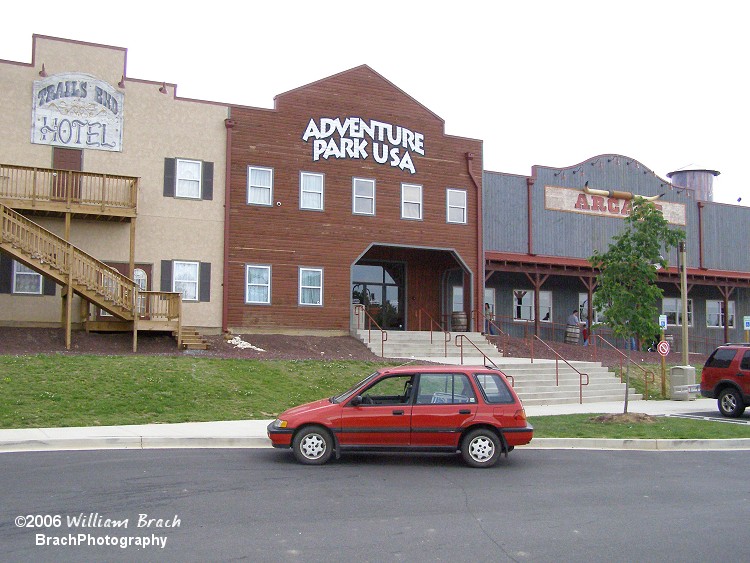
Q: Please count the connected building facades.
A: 3